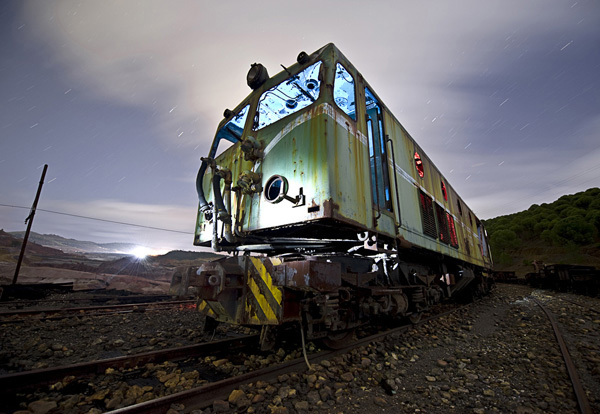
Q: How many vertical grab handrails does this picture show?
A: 2